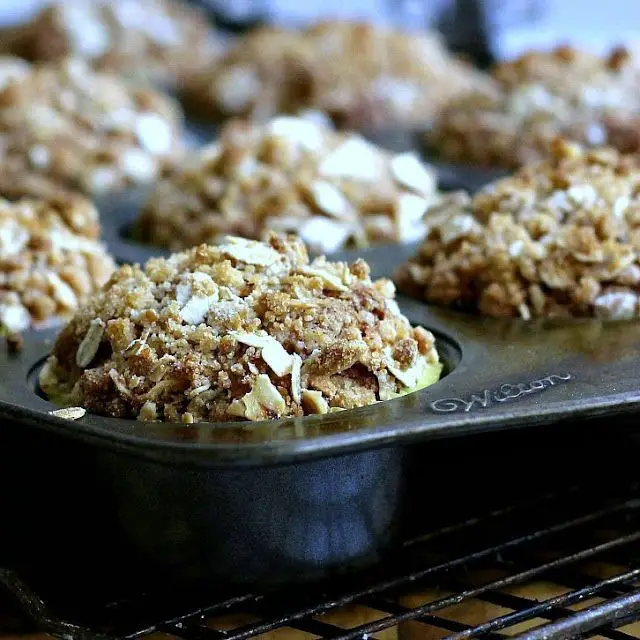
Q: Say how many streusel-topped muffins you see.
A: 8